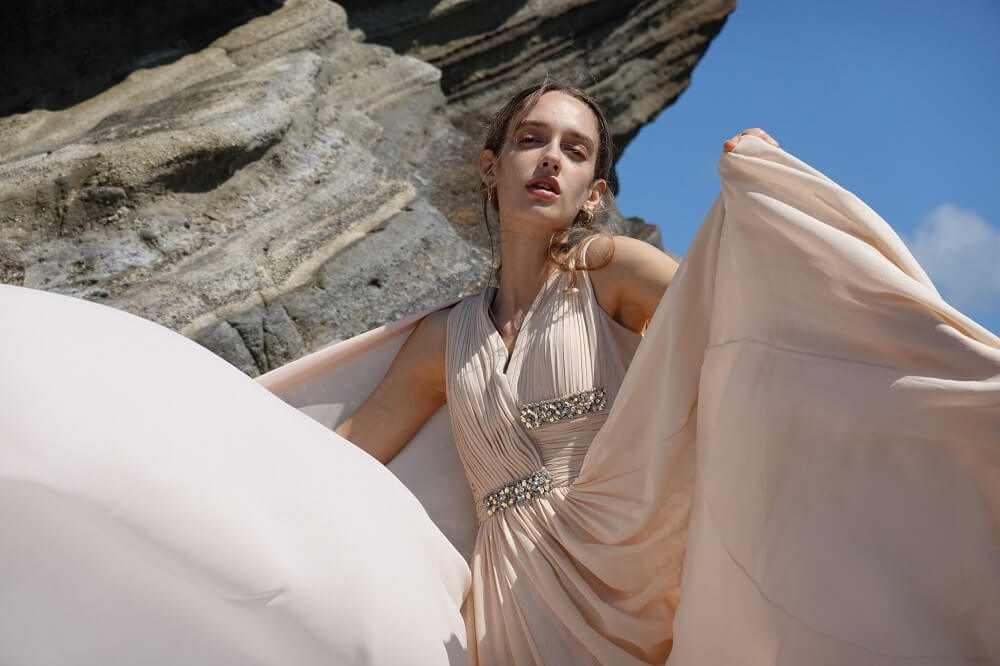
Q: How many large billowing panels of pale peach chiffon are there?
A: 2